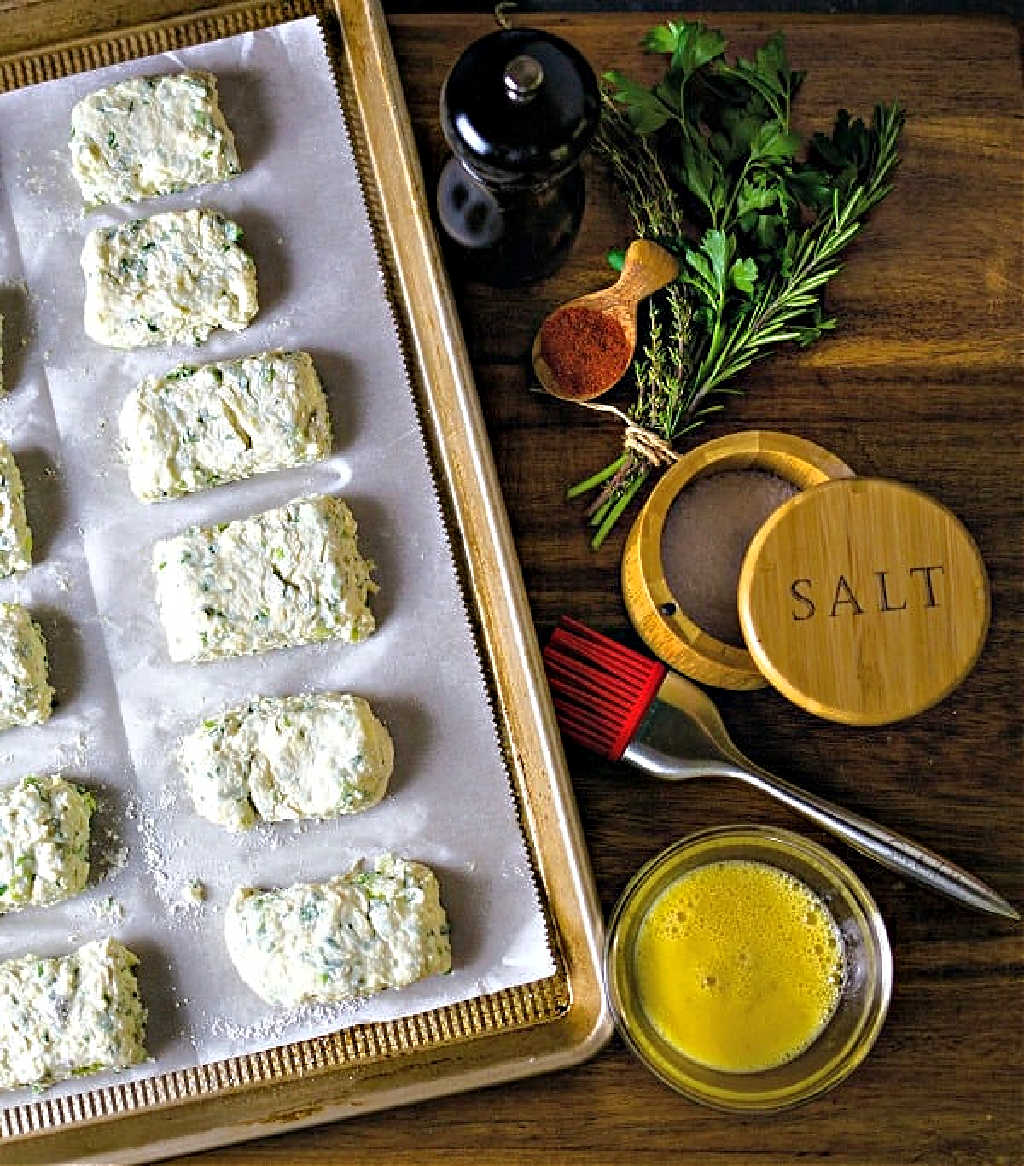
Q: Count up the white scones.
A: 11